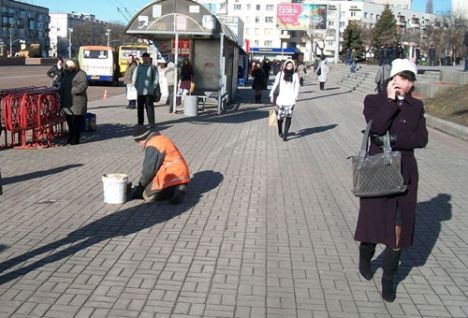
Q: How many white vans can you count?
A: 1